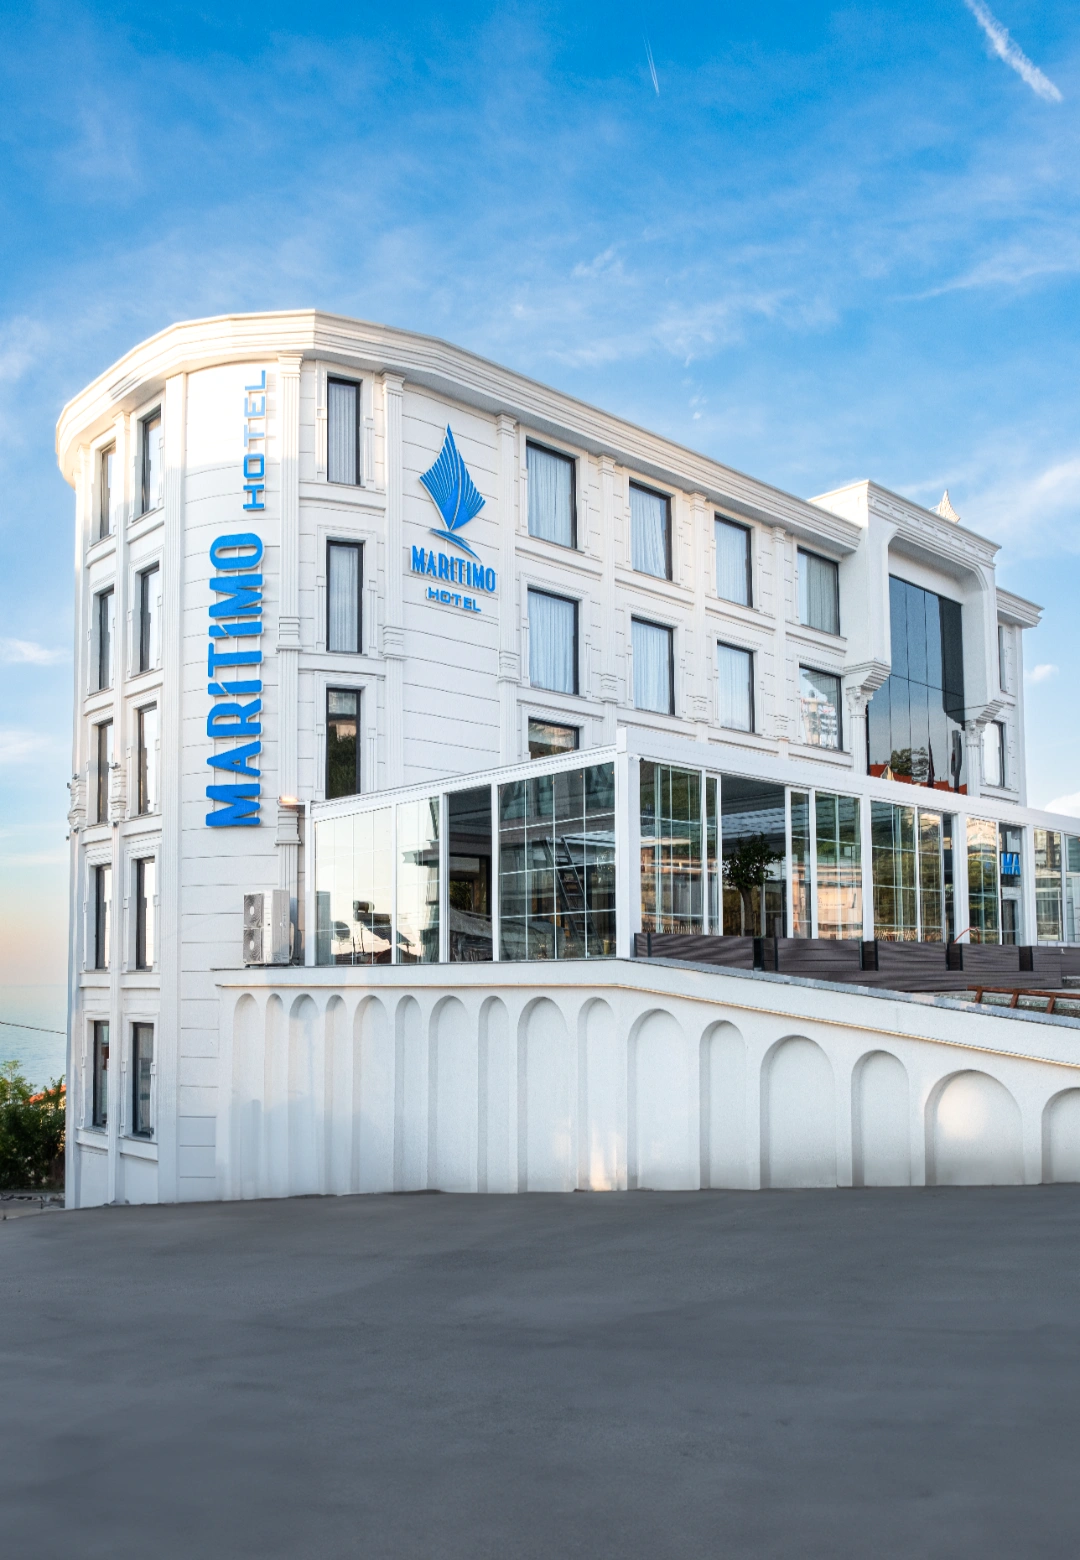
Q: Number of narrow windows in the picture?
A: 13